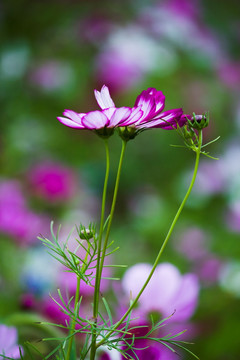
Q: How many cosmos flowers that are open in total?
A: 2